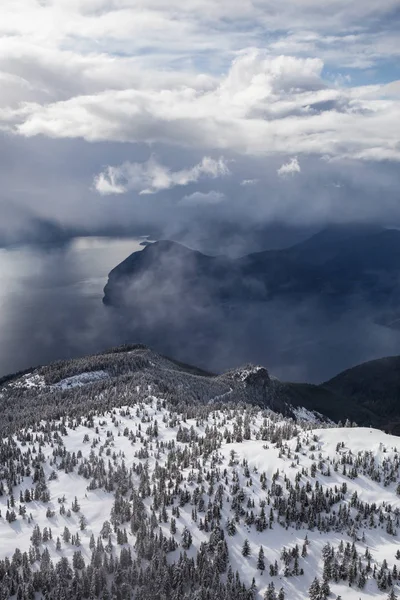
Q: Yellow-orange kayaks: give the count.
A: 0